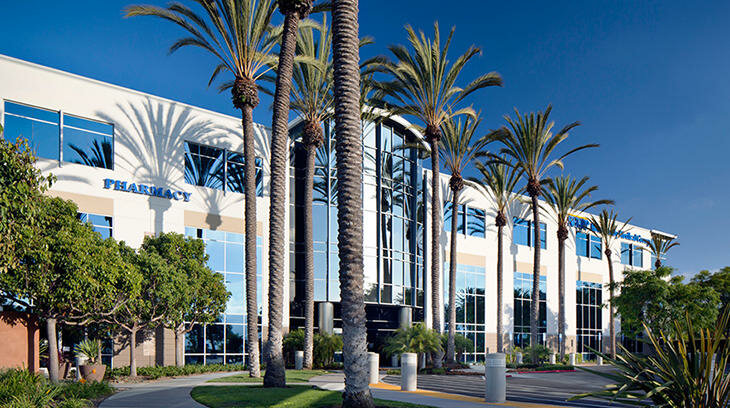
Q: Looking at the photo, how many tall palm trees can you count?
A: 11